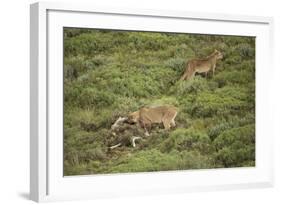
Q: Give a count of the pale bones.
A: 2